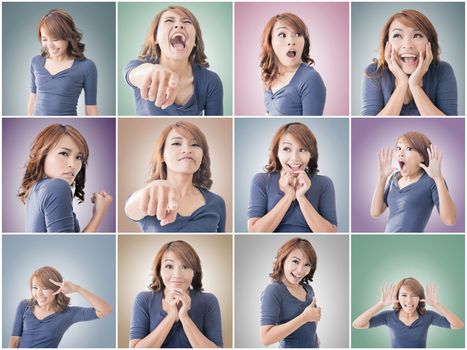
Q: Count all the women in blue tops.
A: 12